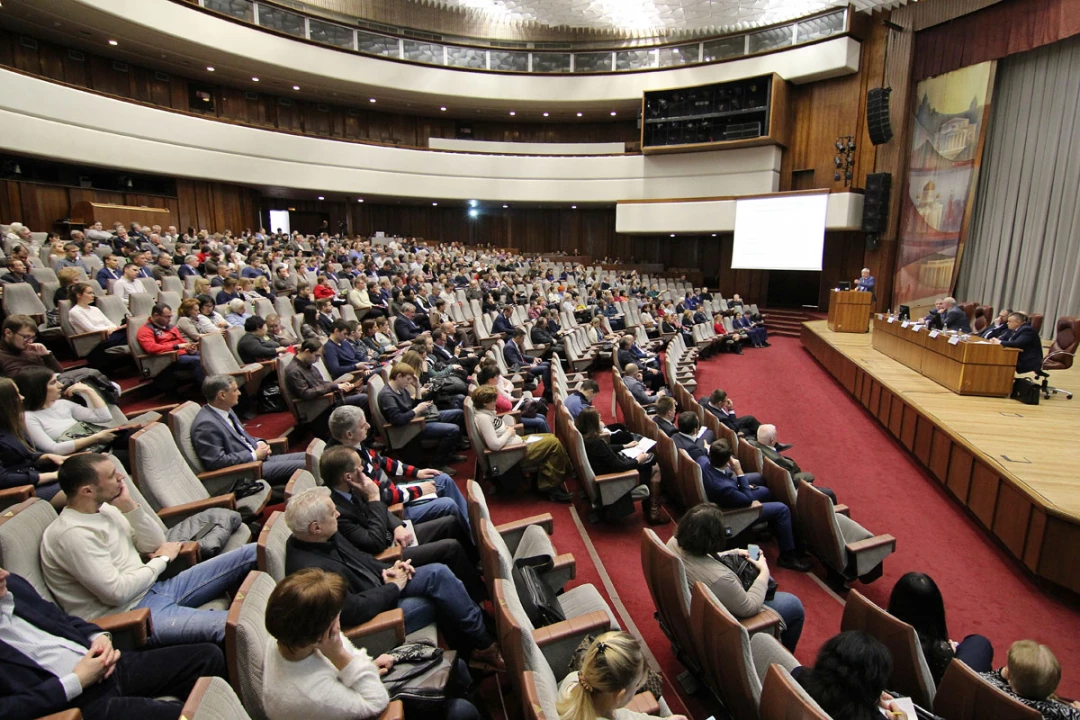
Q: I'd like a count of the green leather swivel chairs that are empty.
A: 0